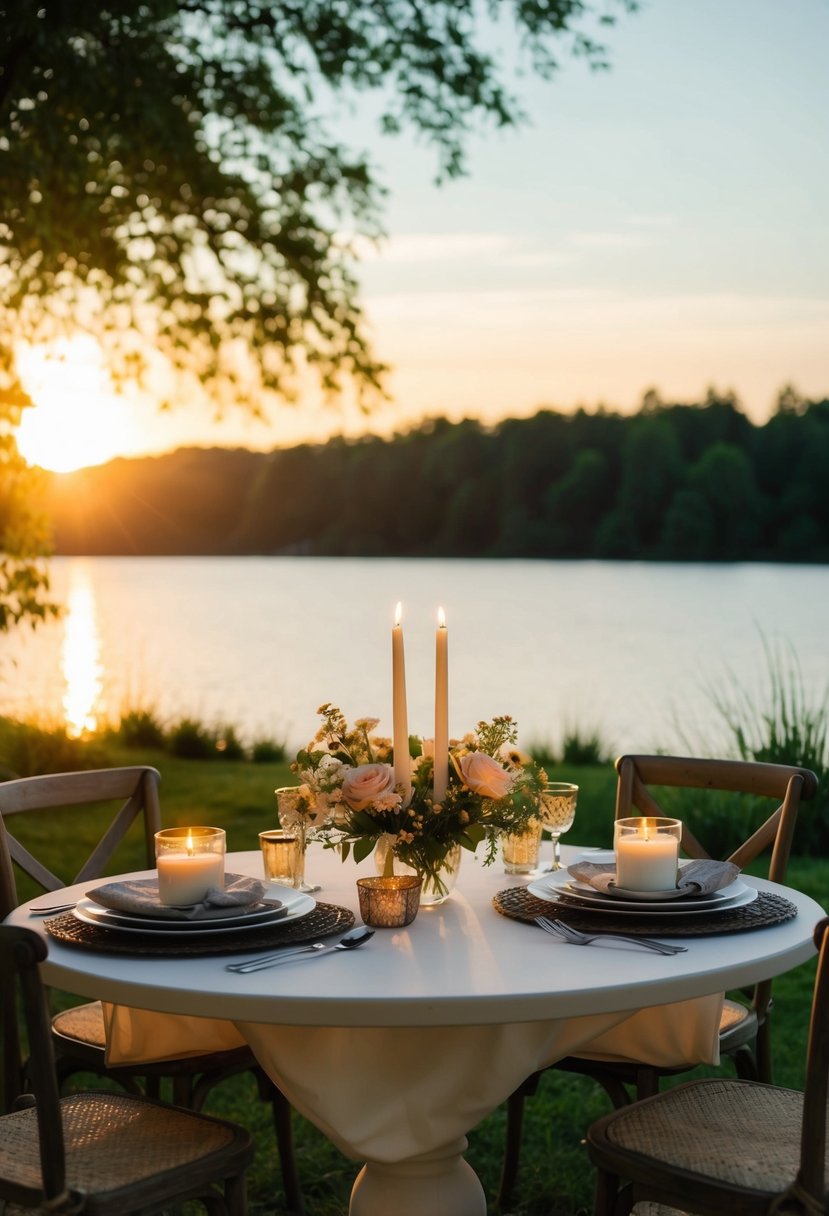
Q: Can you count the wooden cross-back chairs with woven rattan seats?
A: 4